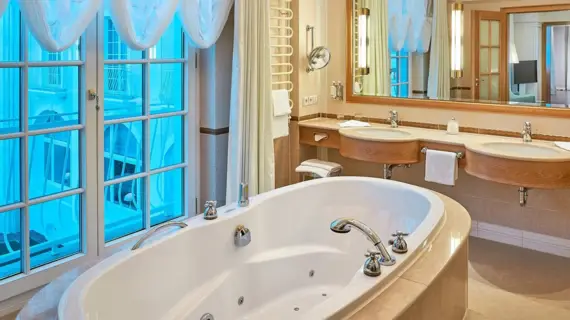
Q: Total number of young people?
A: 0